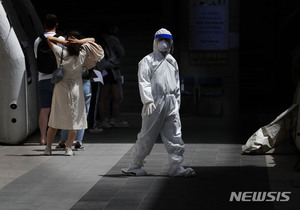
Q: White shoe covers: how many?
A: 2